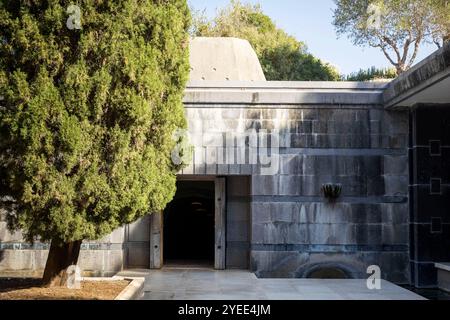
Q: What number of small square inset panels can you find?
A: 3